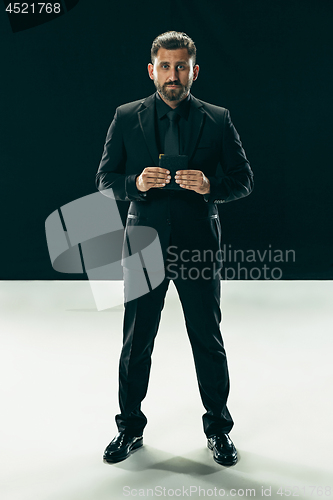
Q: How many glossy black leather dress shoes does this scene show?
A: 2